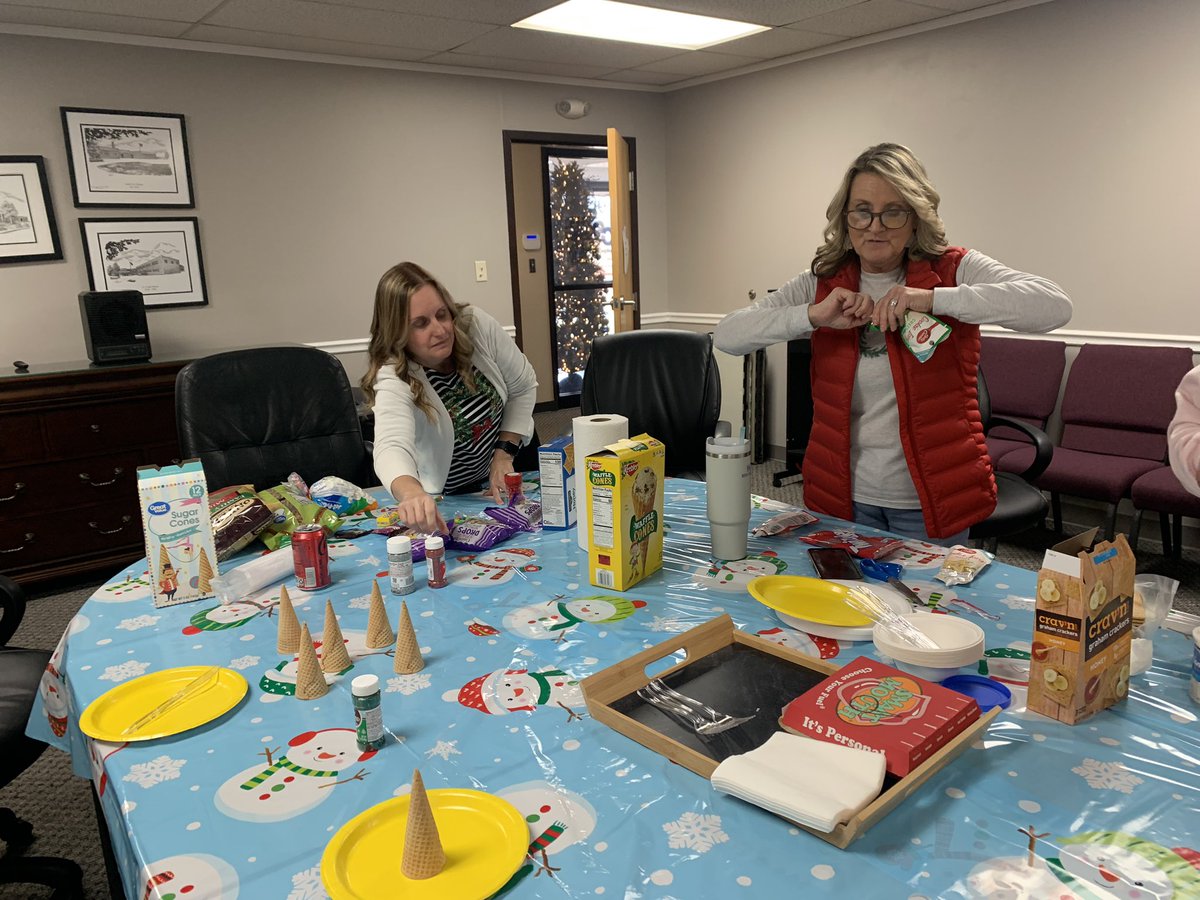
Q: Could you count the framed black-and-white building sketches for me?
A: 3